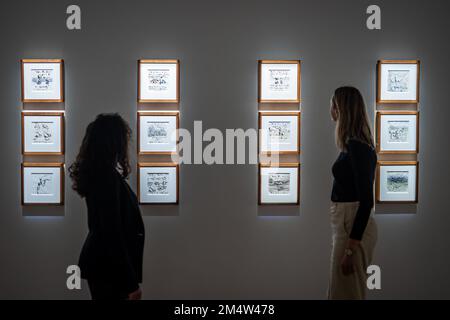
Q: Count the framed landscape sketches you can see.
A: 12